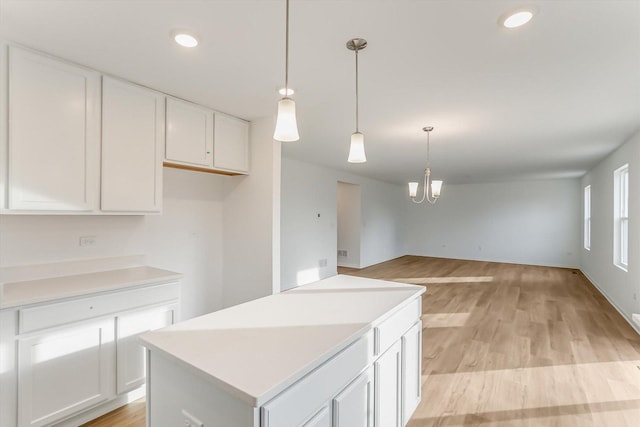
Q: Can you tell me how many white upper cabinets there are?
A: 4